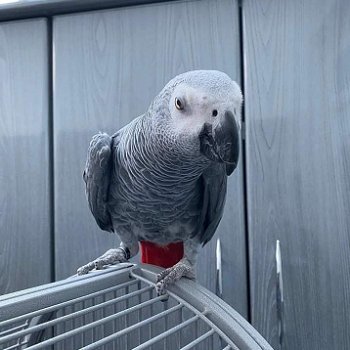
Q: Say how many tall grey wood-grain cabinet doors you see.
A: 3